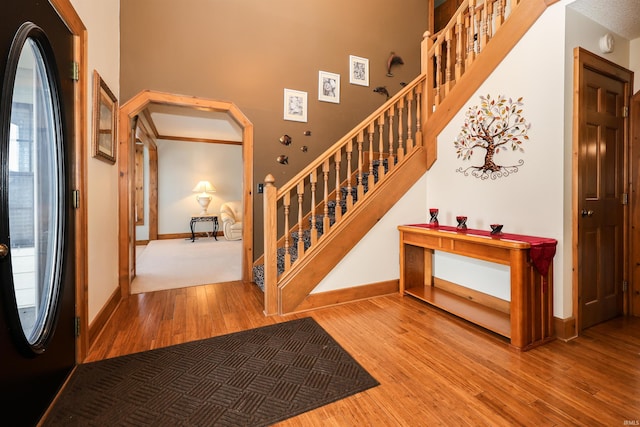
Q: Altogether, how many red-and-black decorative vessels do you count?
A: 3